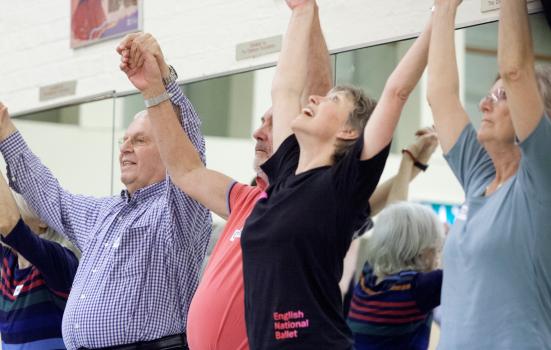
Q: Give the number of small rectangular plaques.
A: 3